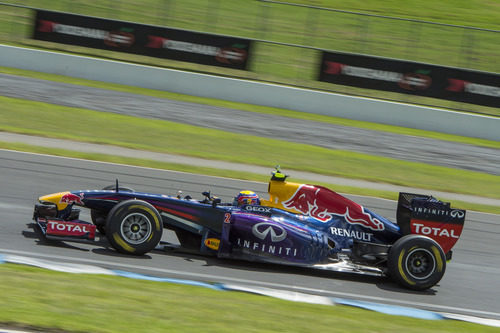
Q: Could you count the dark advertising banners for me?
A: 2